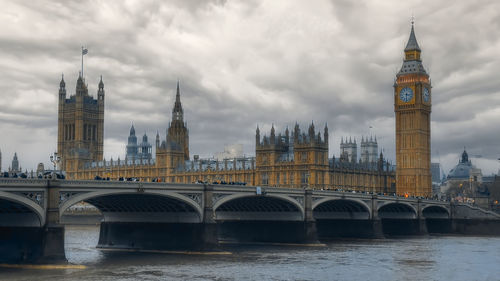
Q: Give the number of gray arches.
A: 6